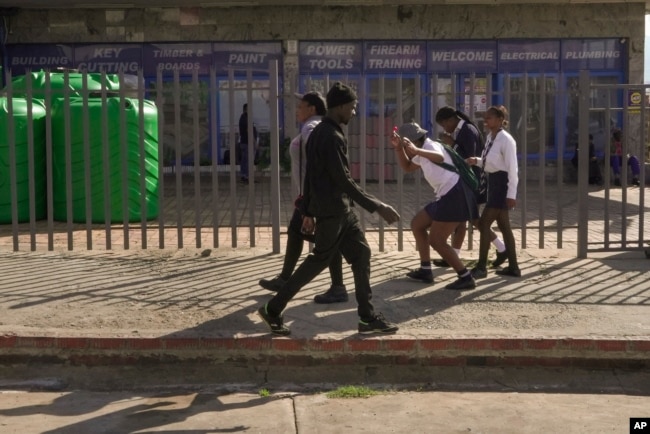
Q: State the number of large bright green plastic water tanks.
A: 3